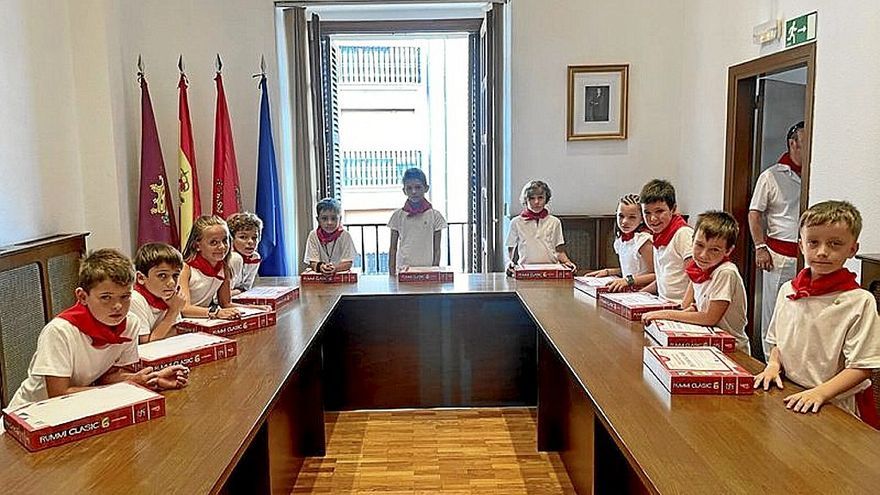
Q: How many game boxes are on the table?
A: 11